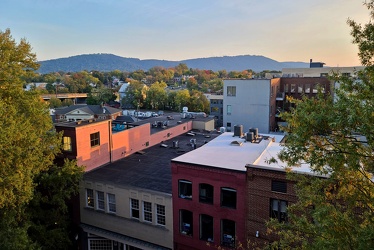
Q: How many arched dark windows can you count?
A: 6